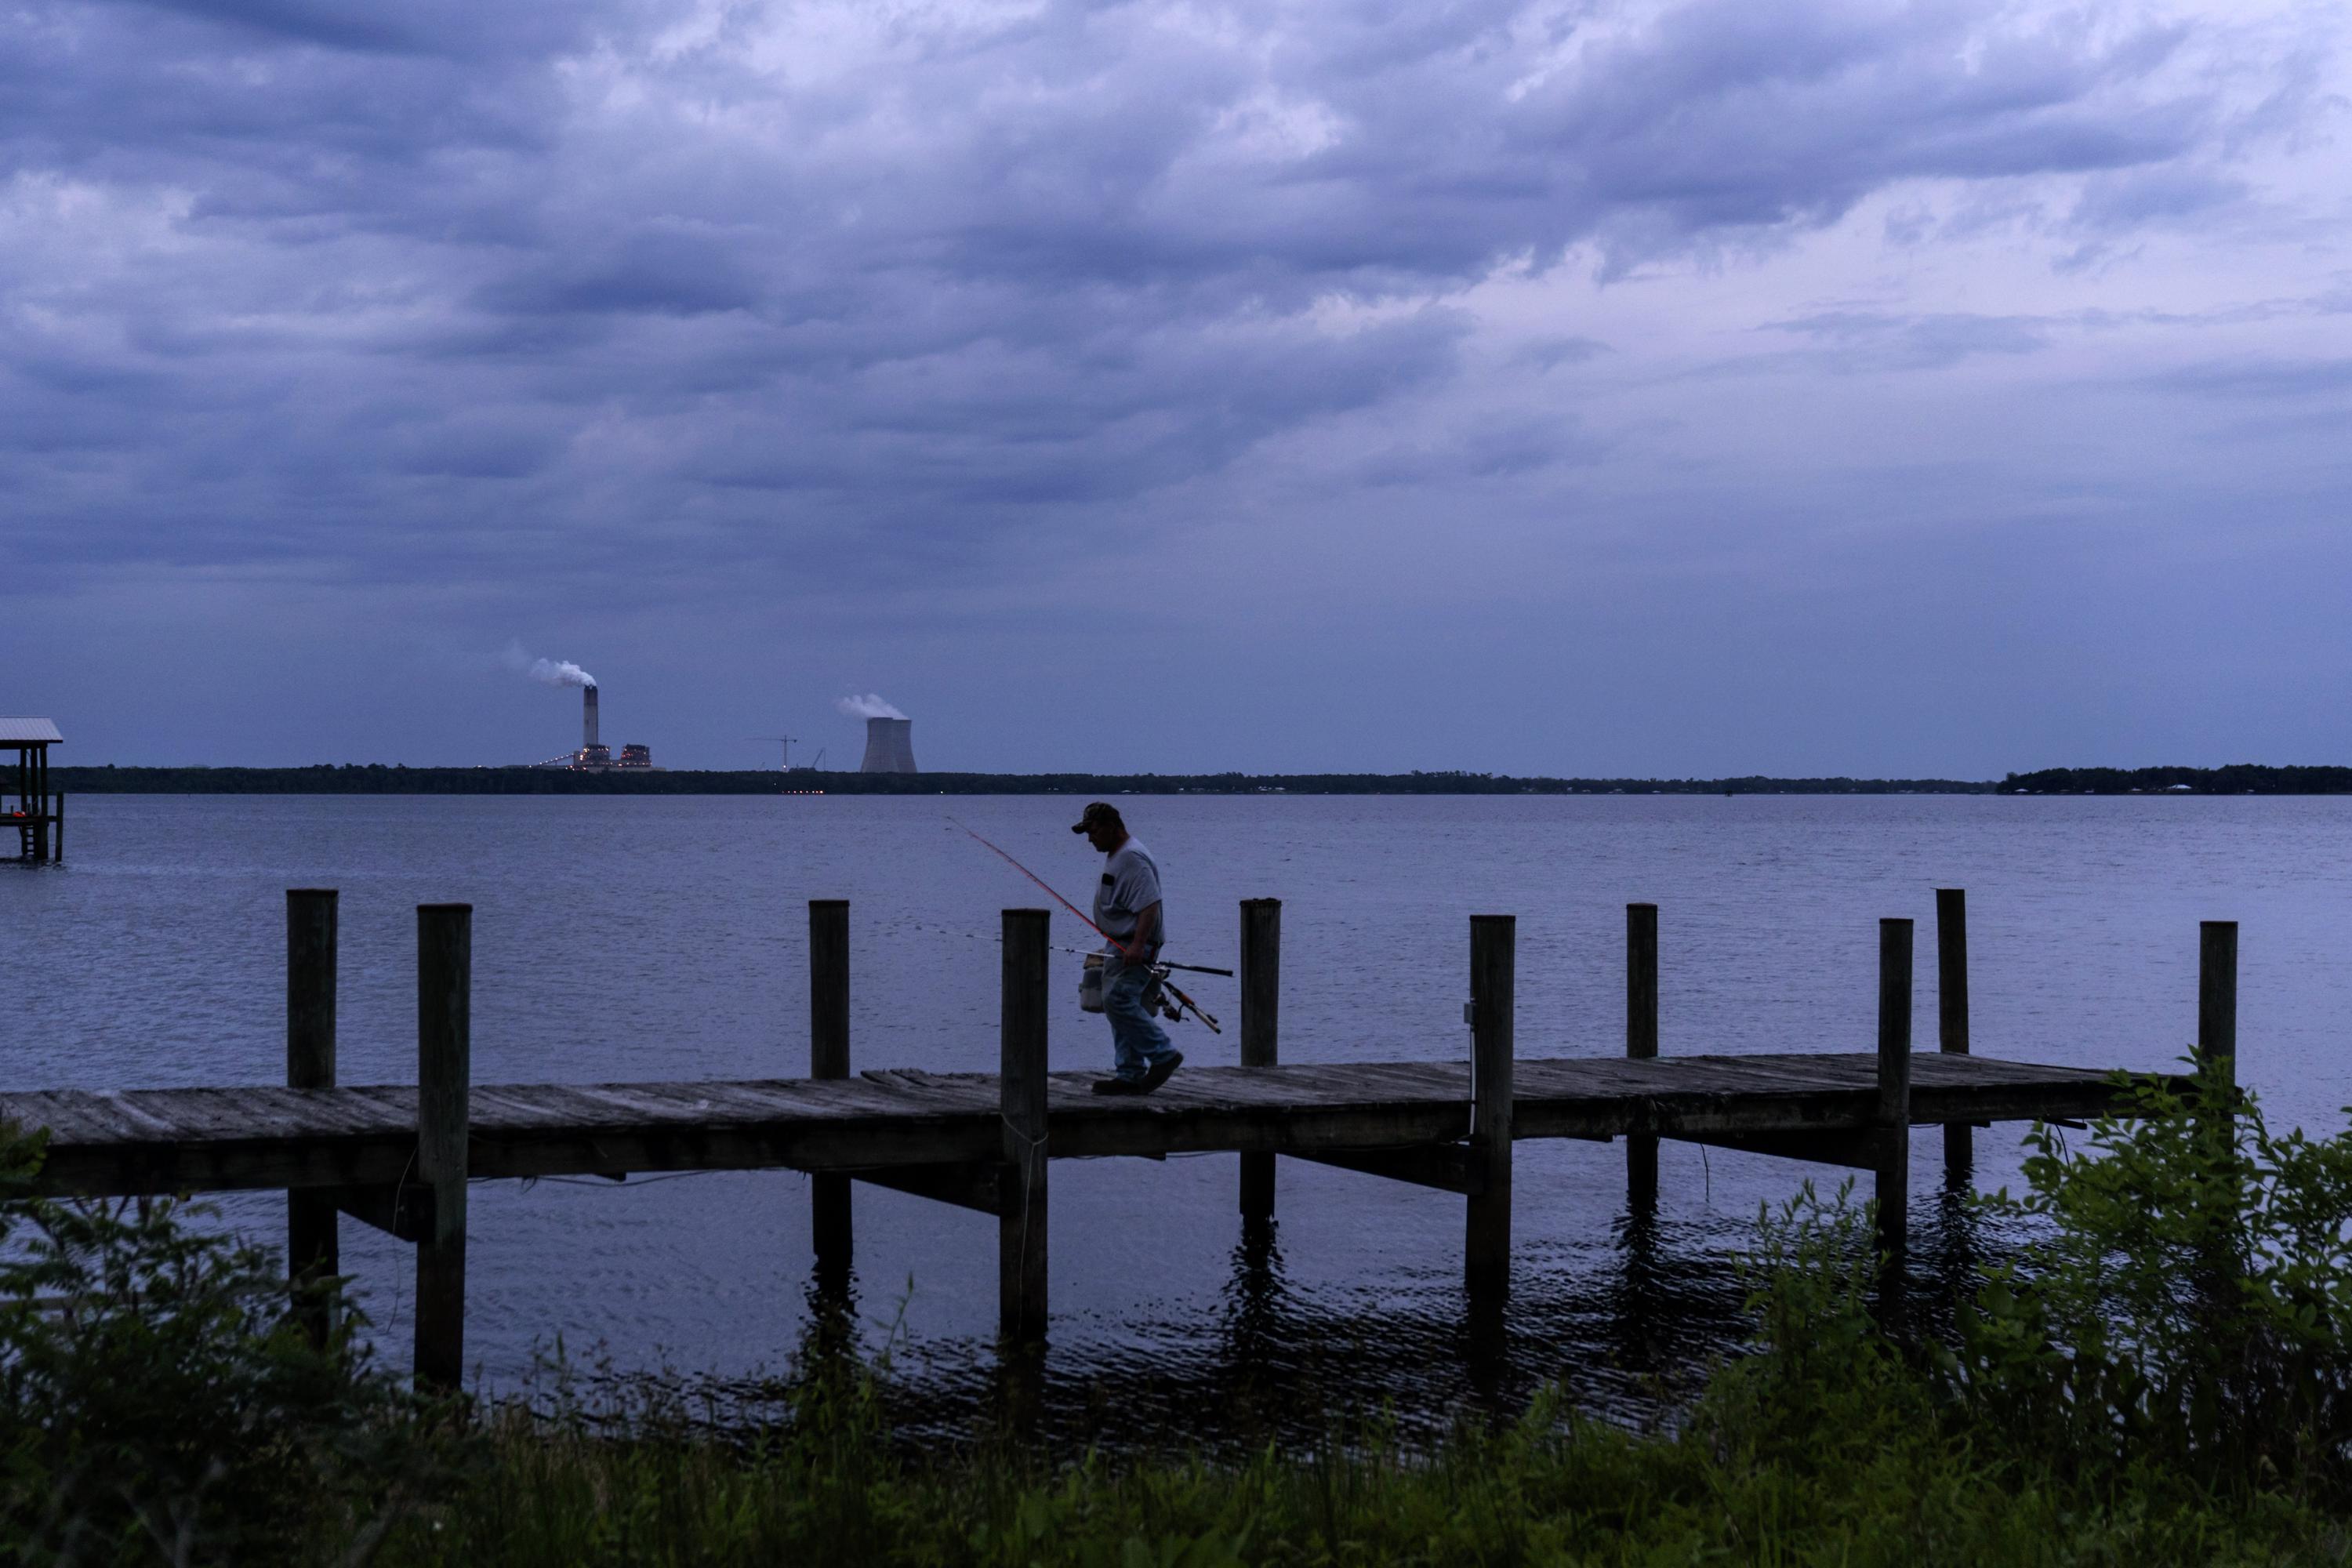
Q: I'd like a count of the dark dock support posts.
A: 10